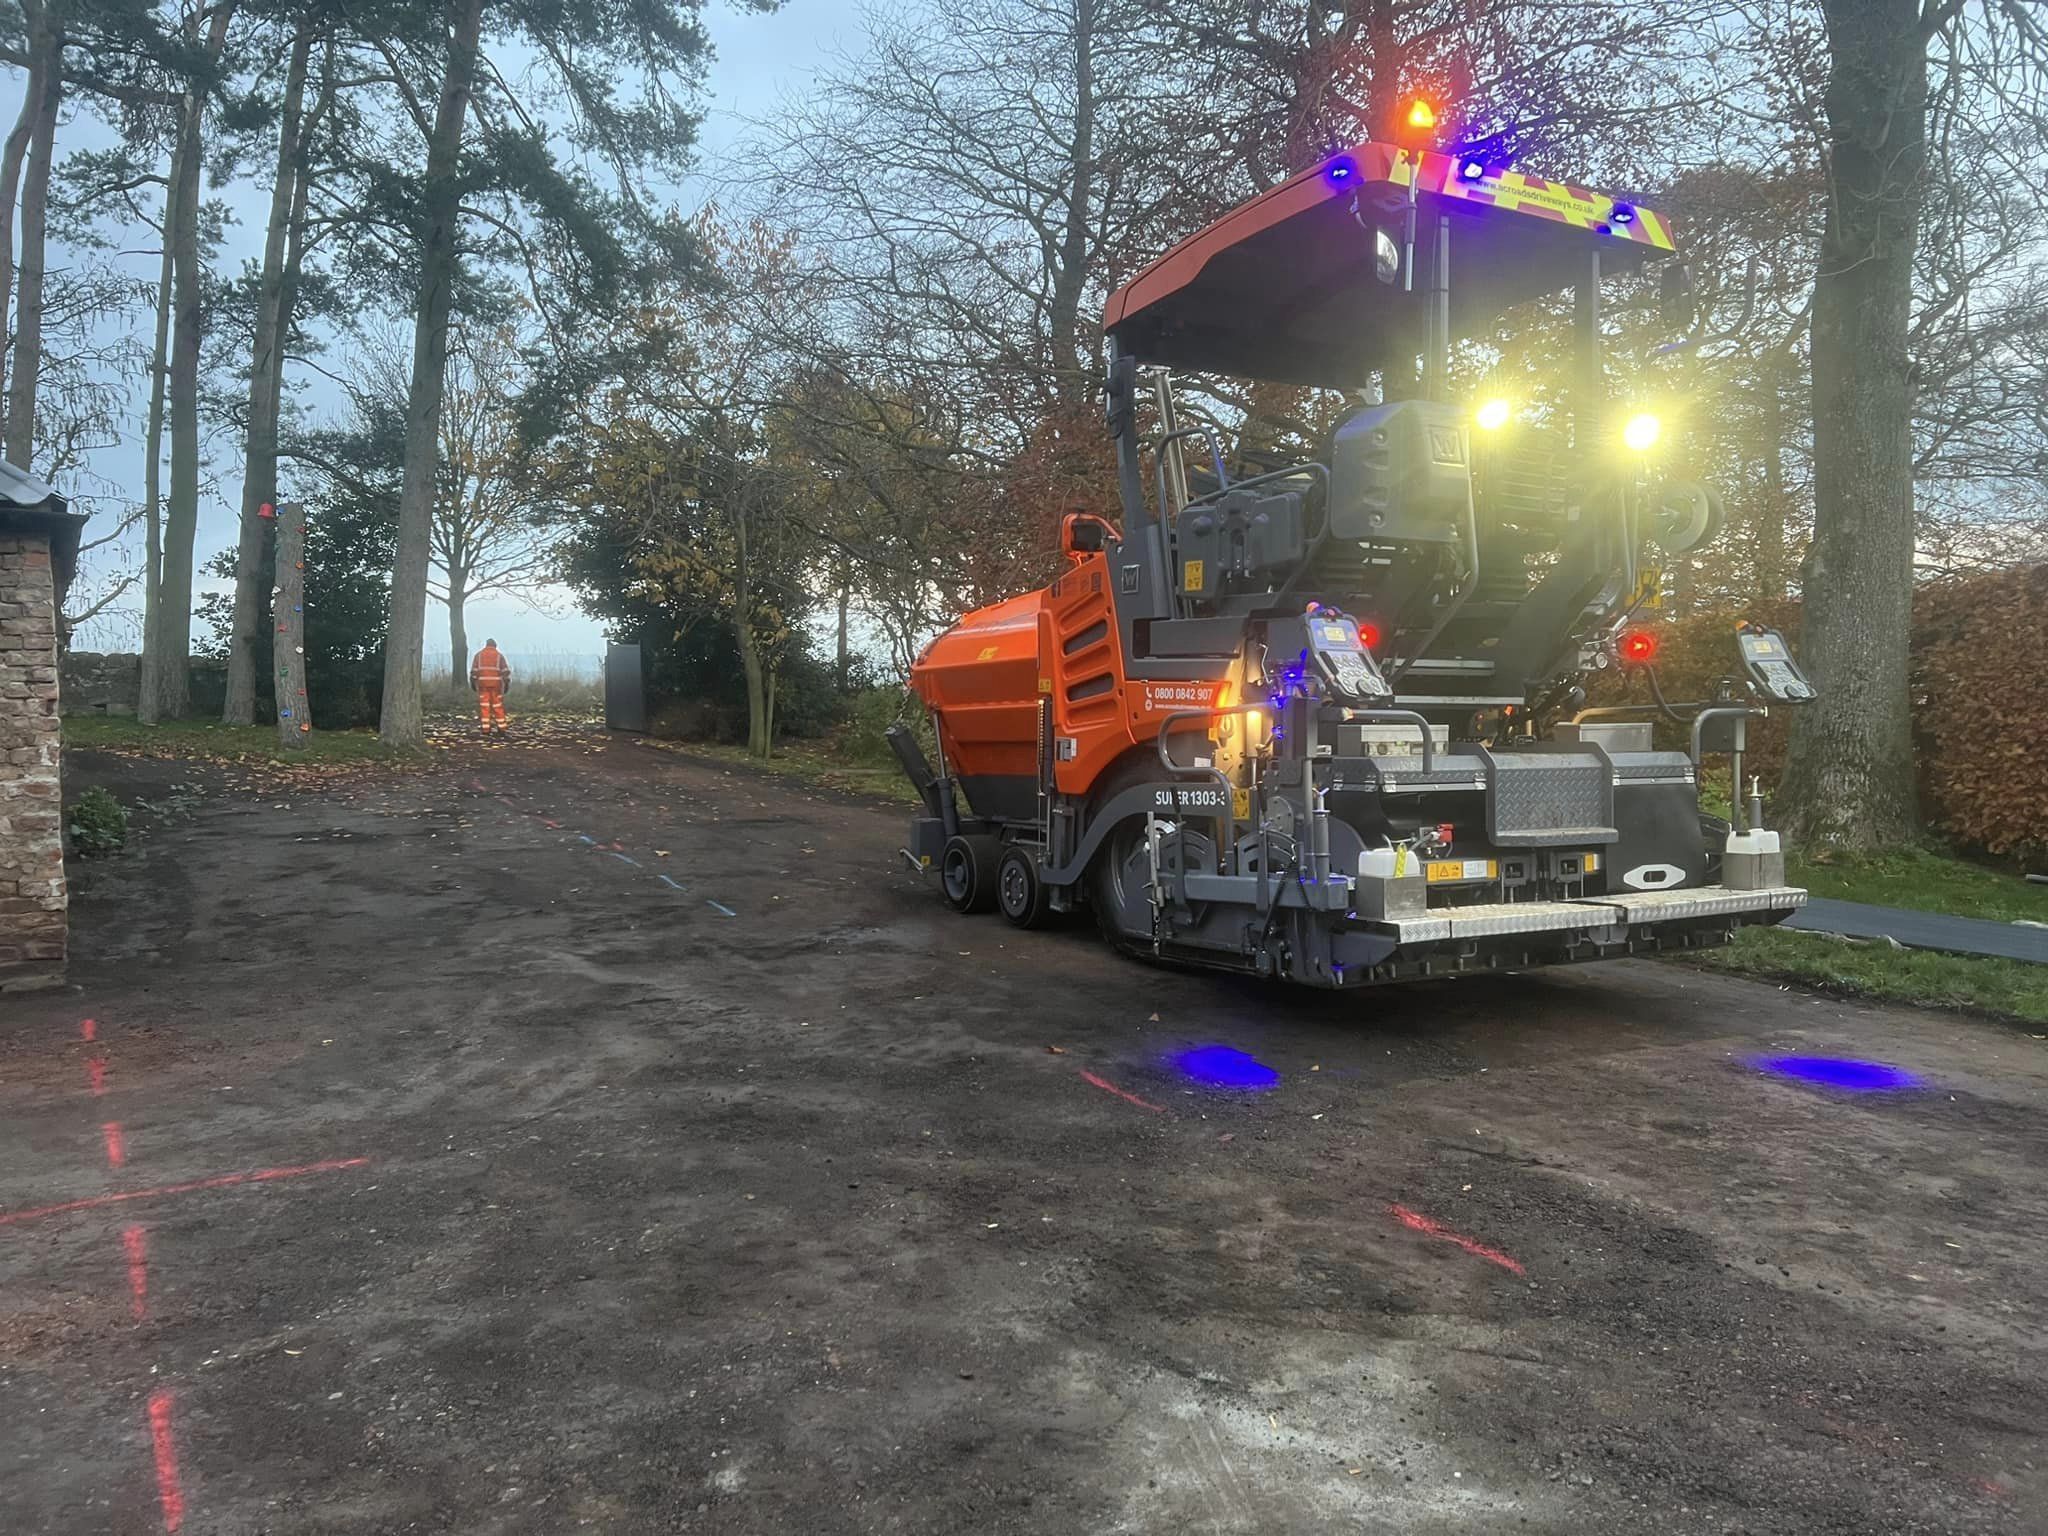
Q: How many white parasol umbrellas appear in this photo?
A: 0